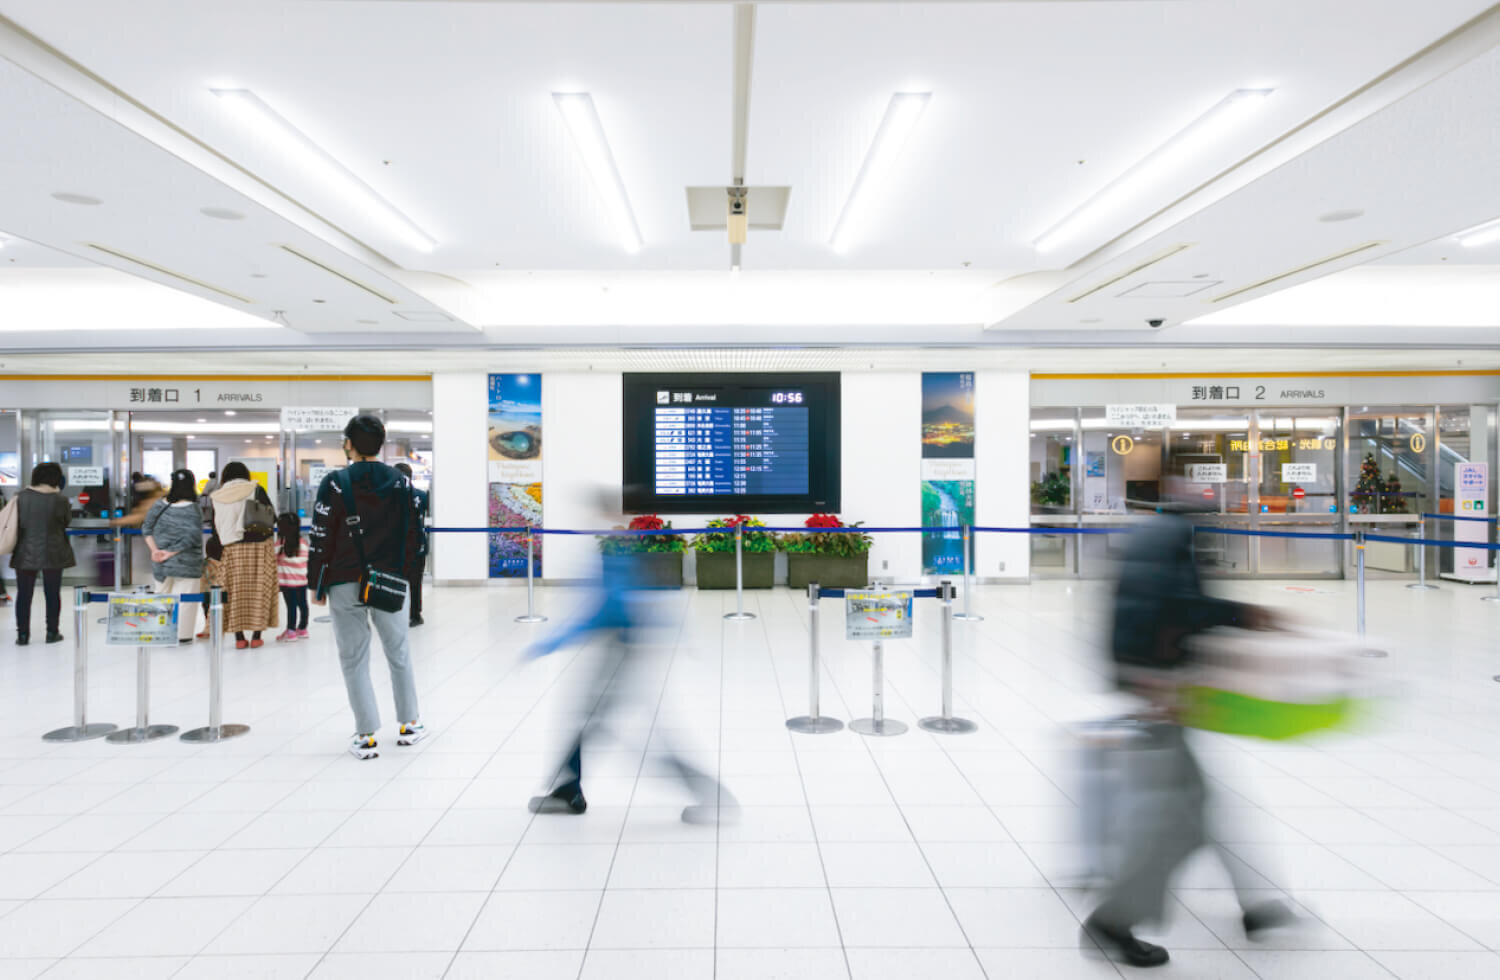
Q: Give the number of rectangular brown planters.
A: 3